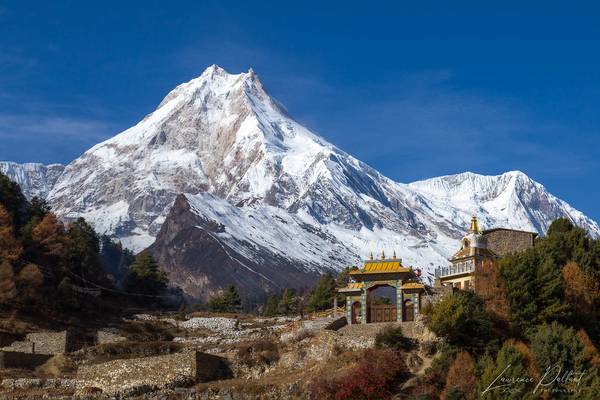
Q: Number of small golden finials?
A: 3